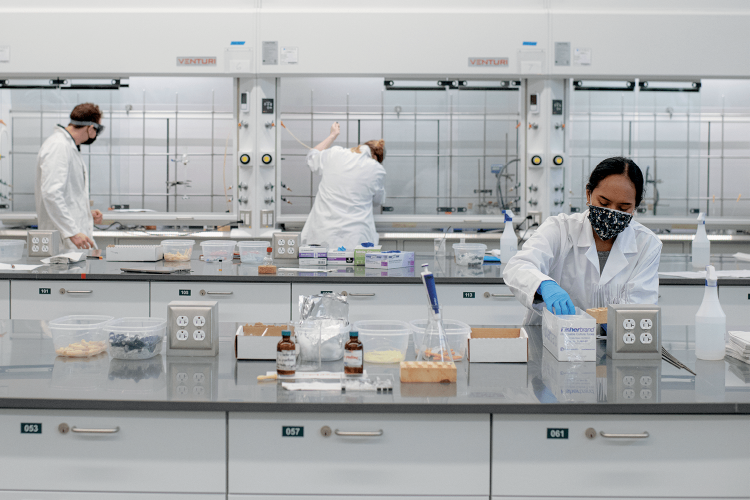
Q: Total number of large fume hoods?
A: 3